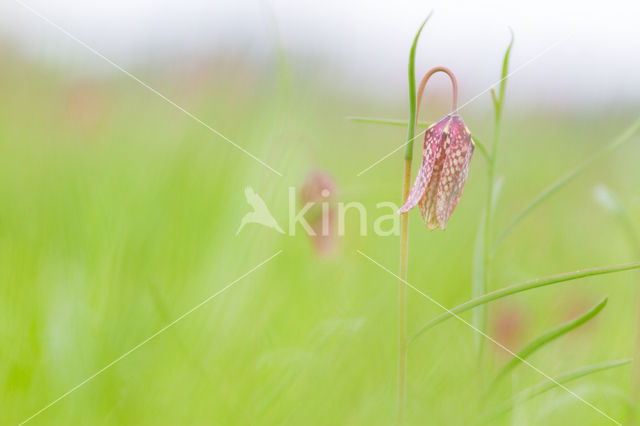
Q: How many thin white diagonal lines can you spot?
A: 4